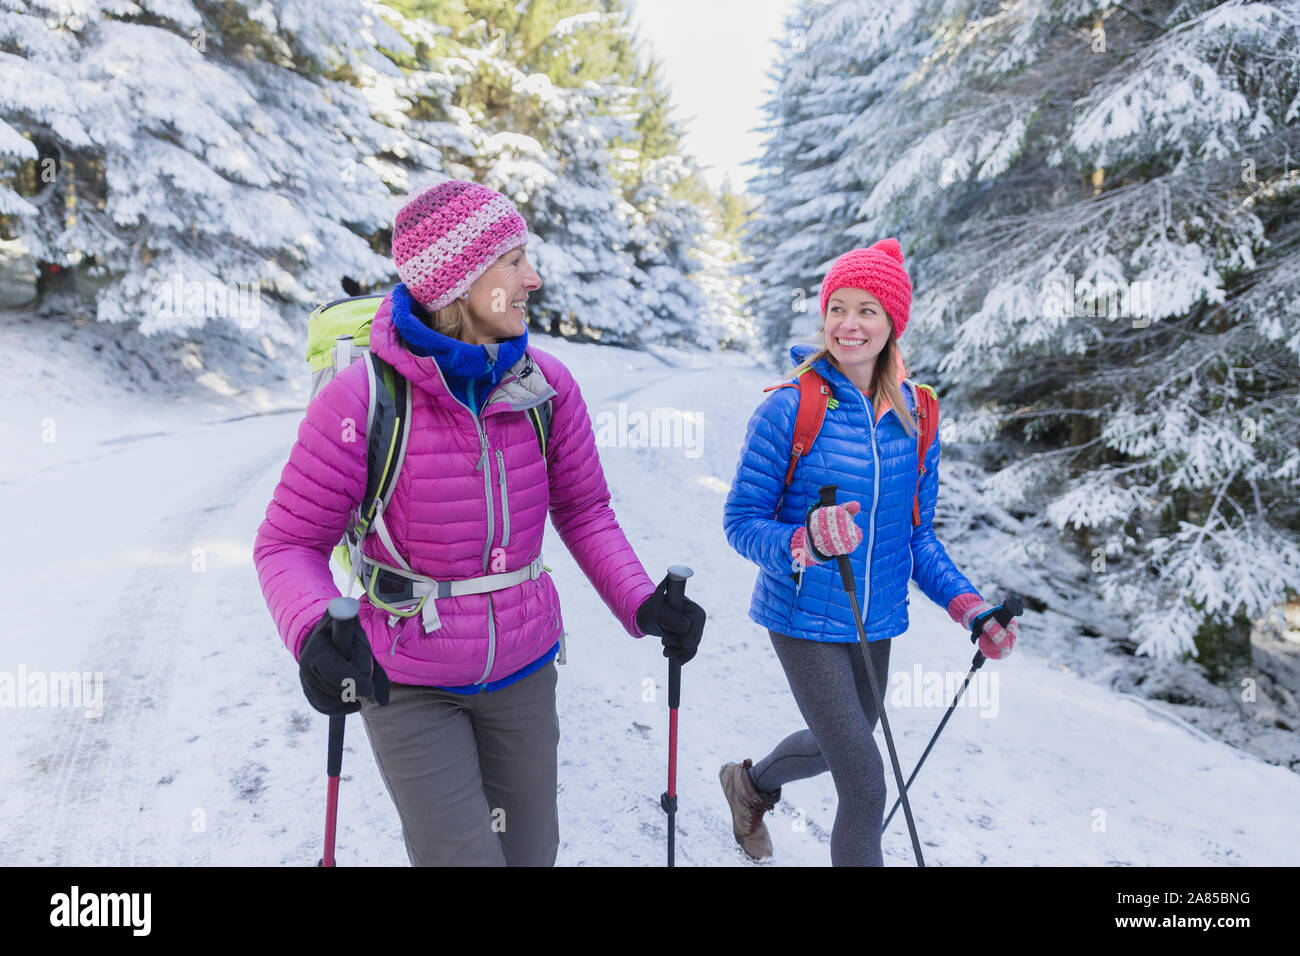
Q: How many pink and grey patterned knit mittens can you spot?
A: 2